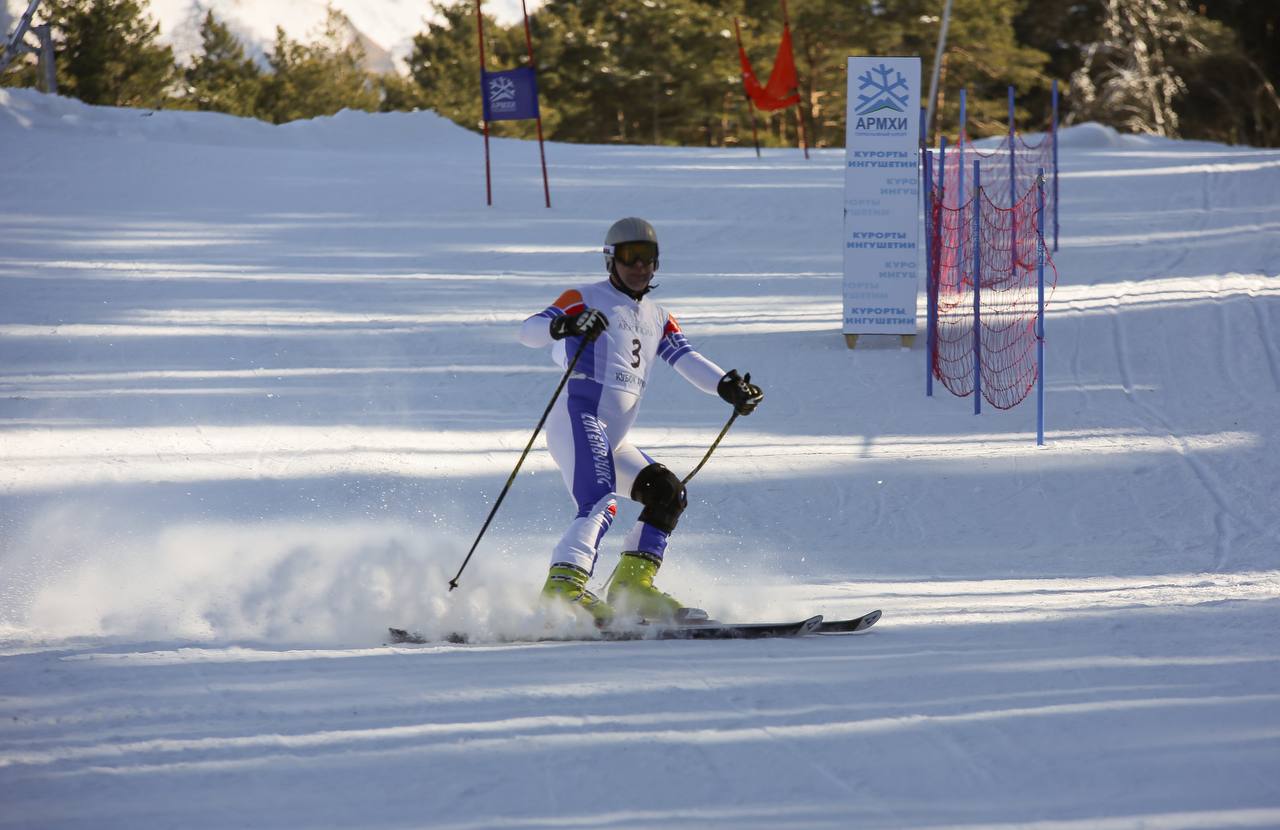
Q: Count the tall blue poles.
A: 8